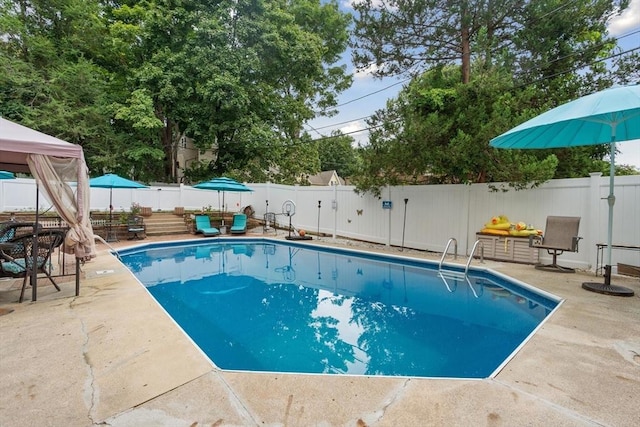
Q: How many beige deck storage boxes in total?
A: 1